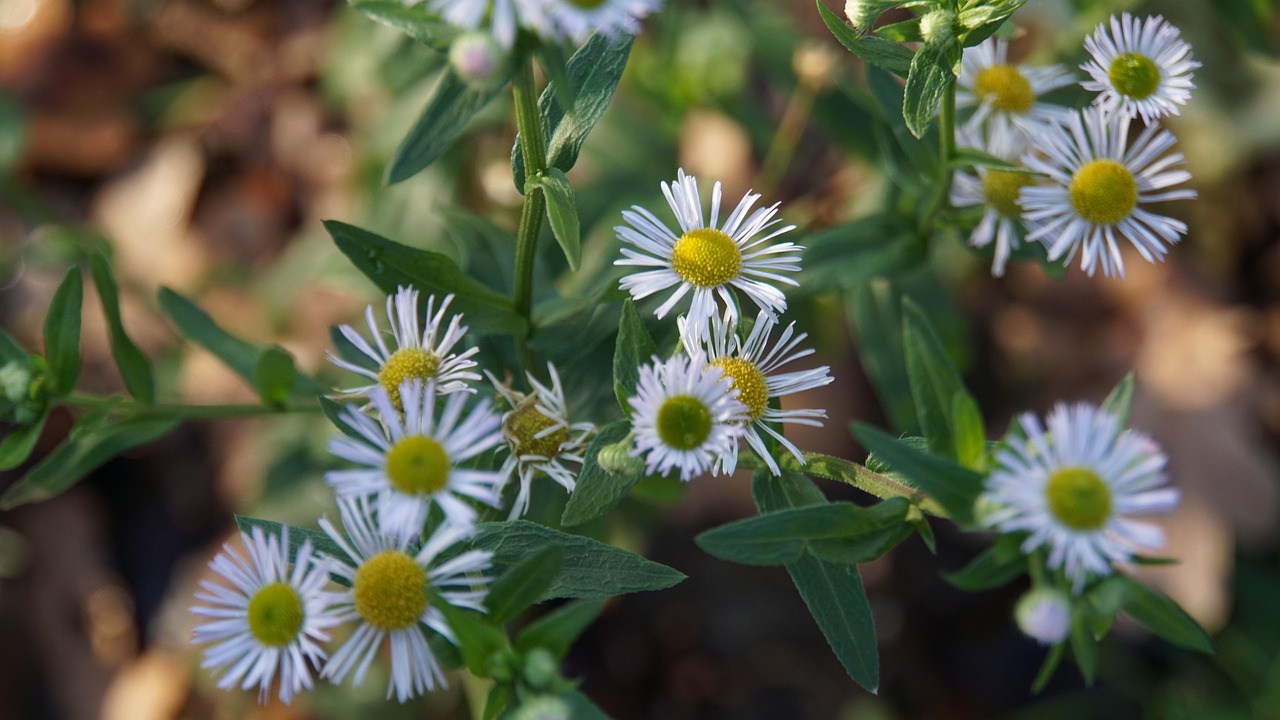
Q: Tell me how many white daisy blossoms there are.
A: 15